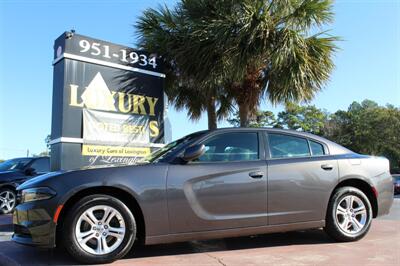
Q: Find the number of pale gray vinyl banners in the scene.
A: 1